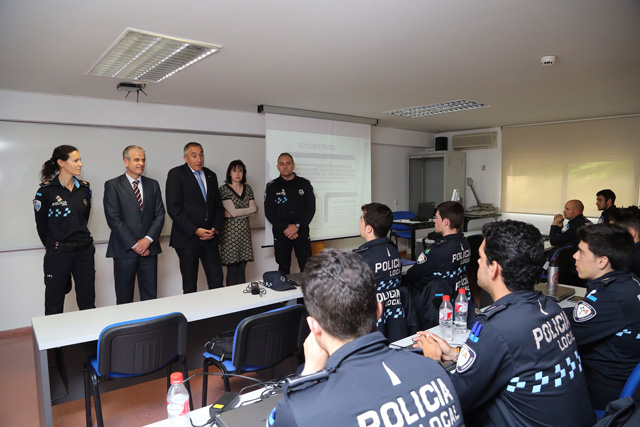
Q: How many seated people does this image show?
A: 8